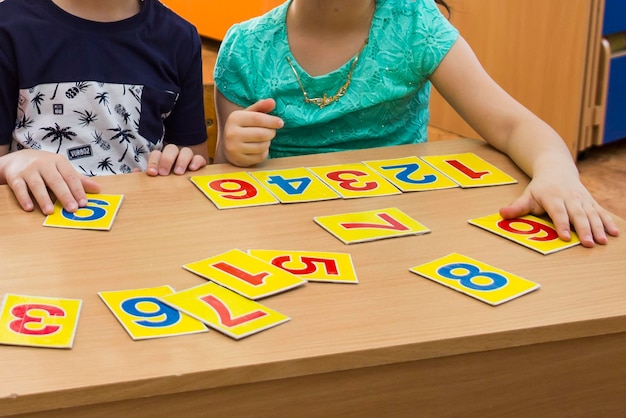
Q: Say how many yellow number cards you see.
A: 14